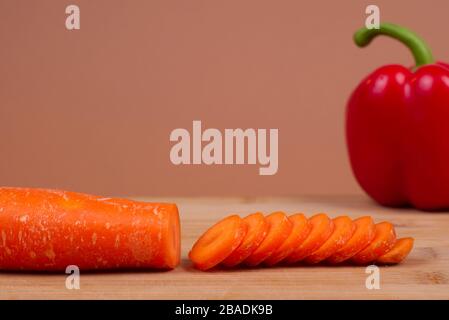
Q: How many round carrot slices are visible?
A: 9